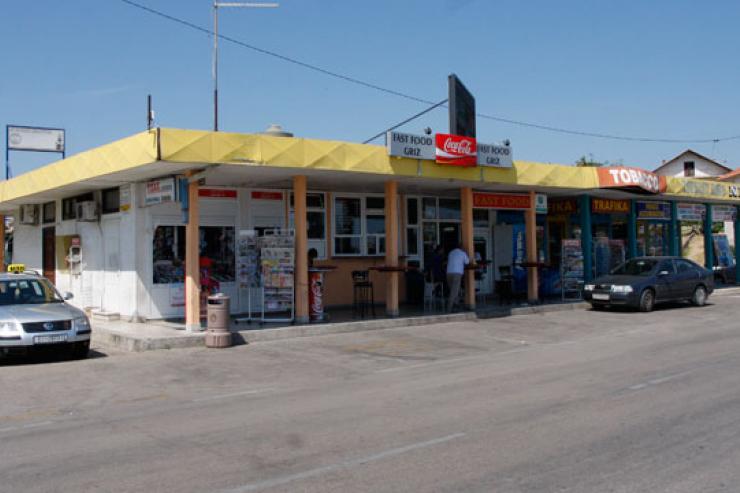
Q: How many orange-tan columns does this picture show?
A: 5